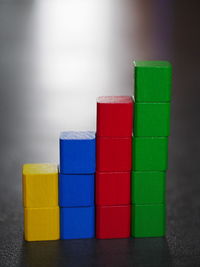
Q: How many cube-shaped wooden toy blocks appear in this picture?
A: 14